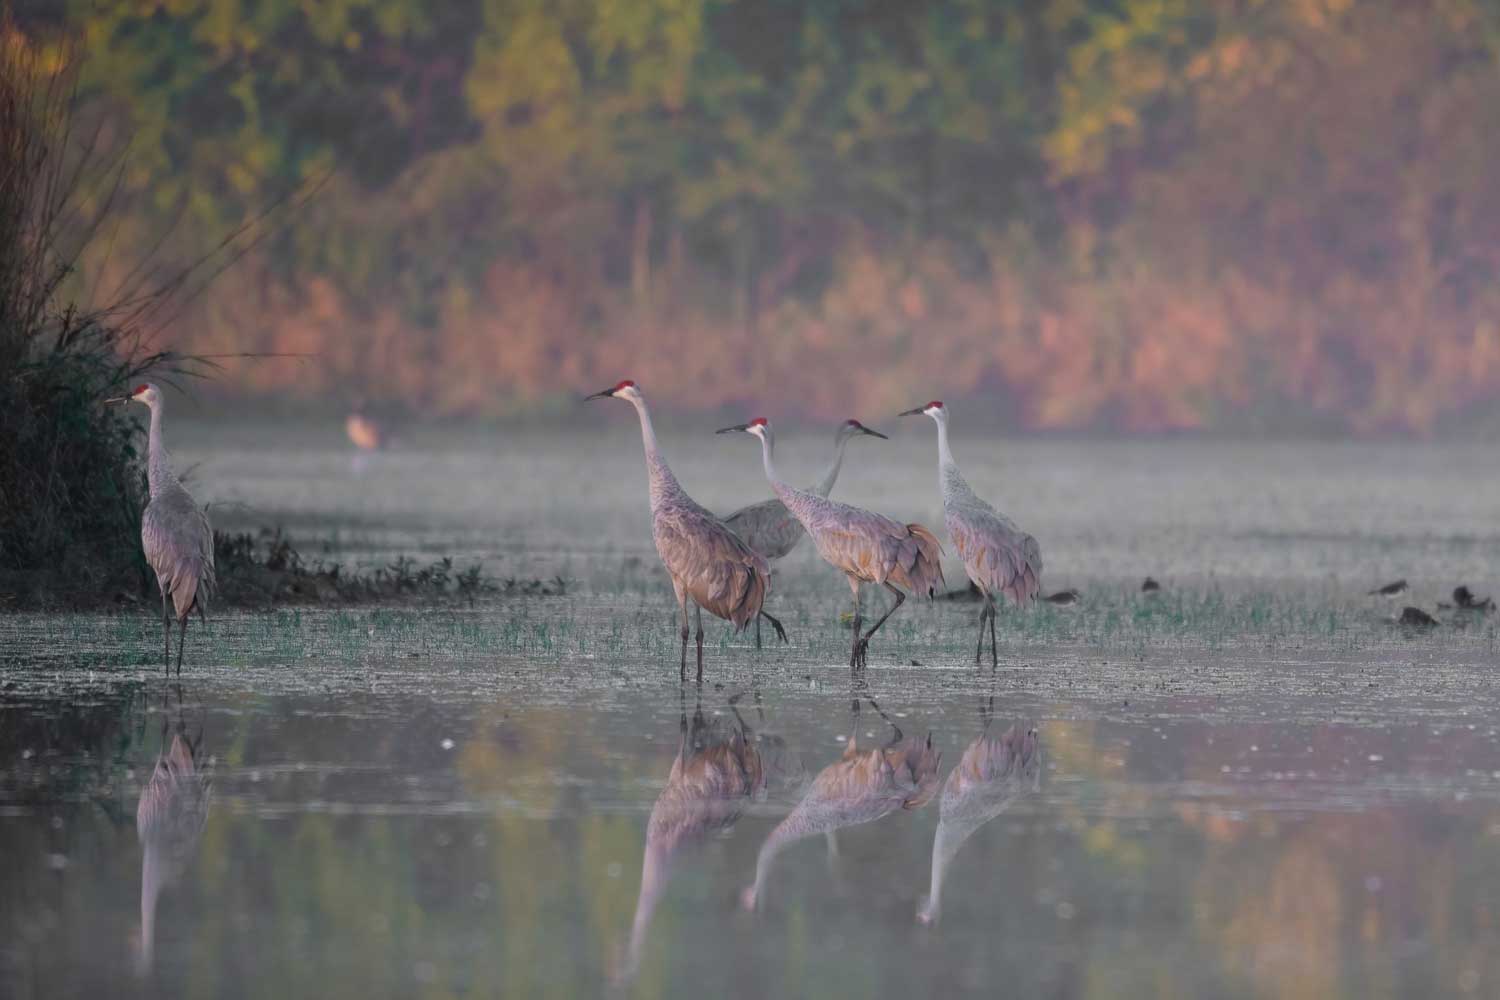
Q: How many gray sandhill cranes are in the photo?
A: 5